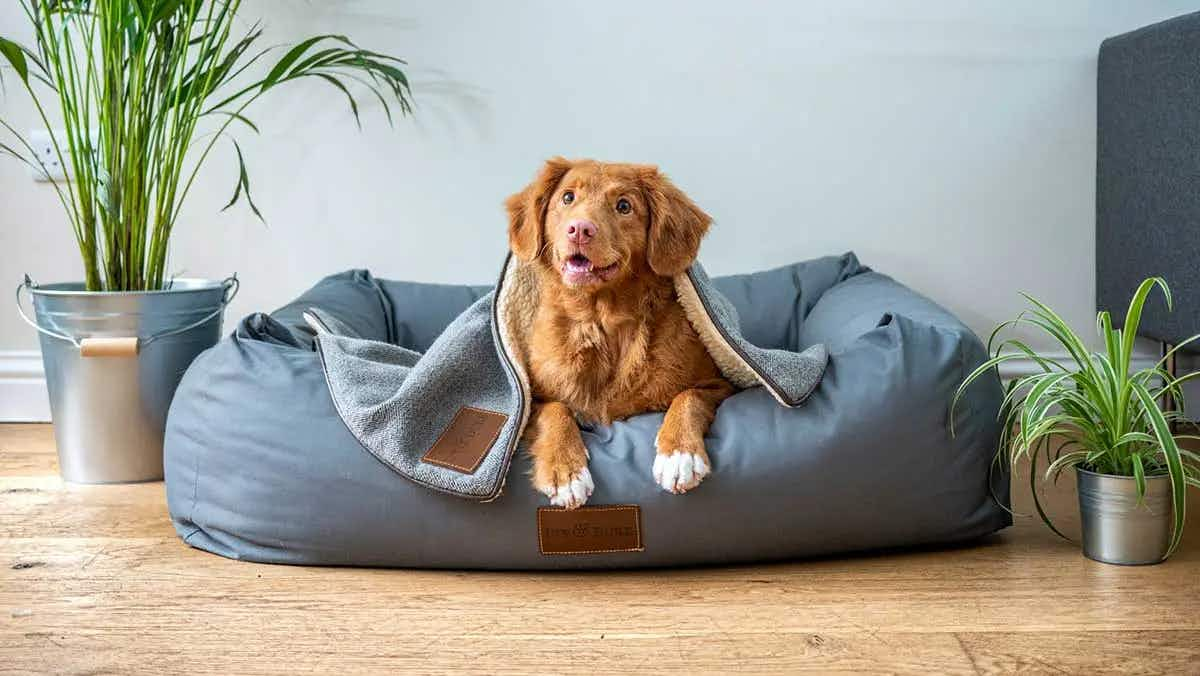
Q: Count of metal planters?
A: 2